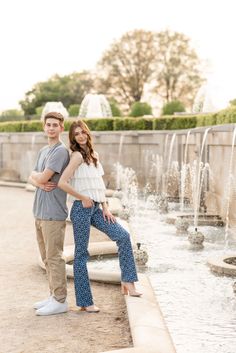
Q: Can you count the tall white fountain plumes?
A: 3